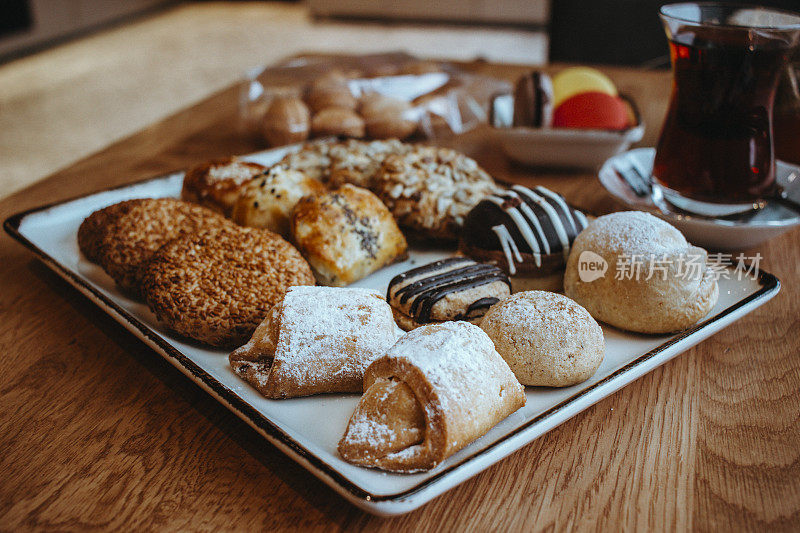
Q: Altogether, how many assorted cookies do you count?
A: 15